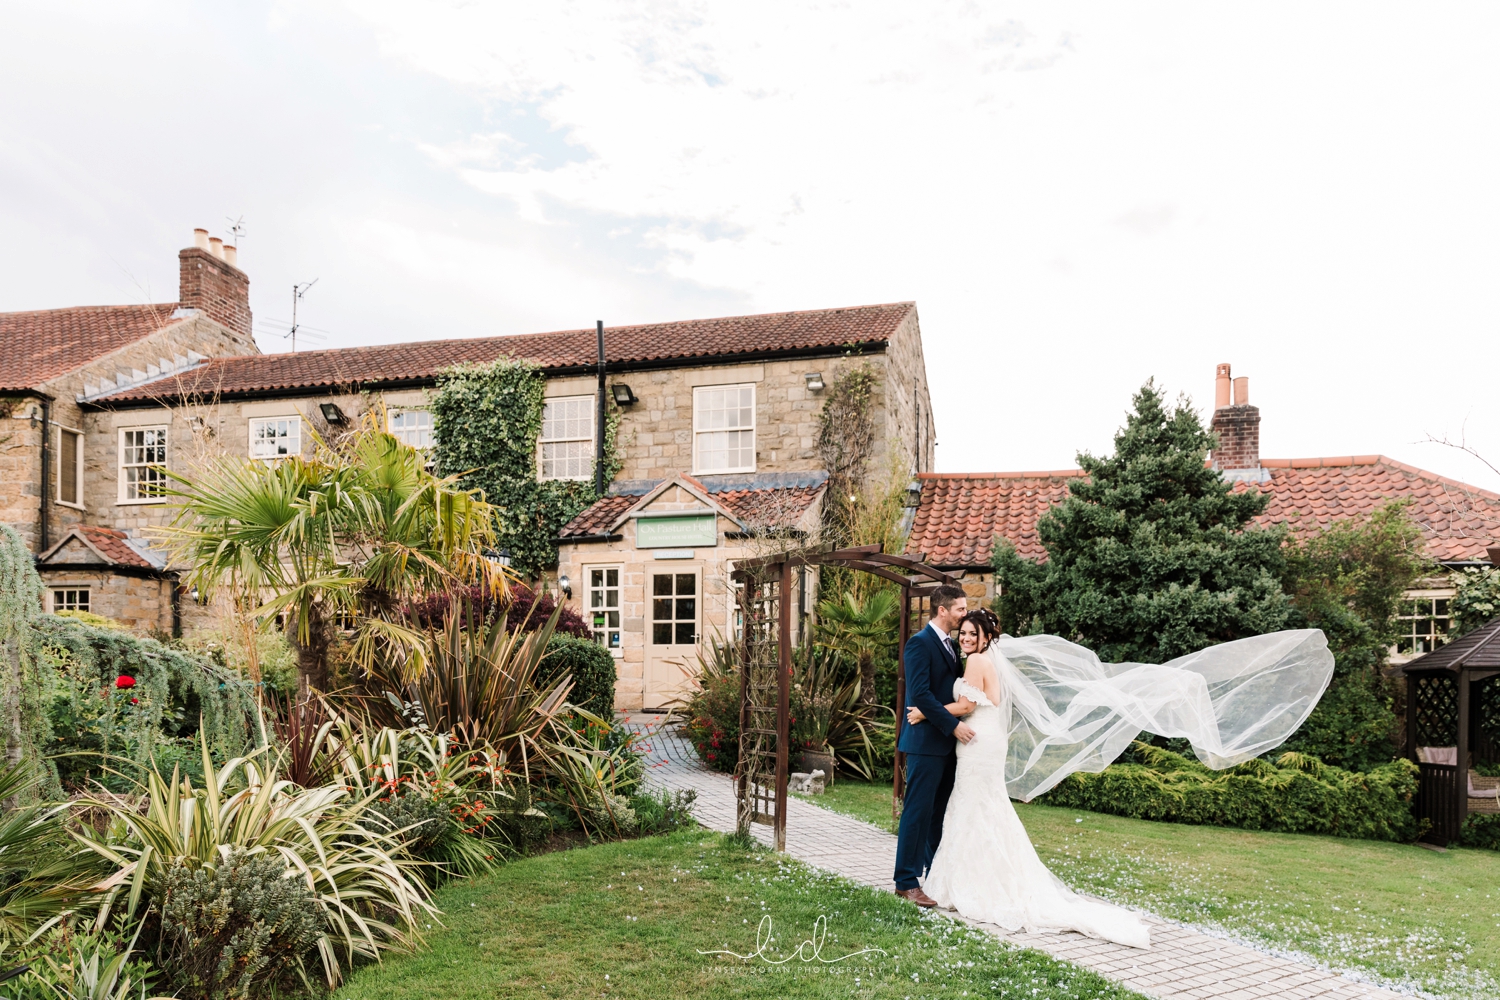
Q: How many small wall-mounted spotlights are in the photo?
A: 3